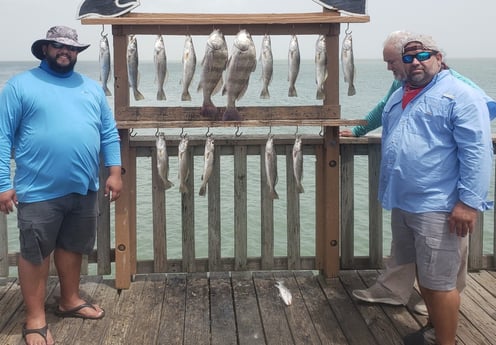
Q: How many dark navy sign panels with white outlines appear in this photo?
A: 2